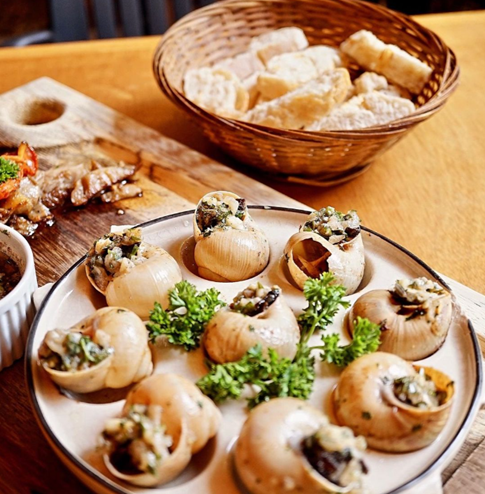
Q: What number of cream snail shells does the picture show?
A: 9